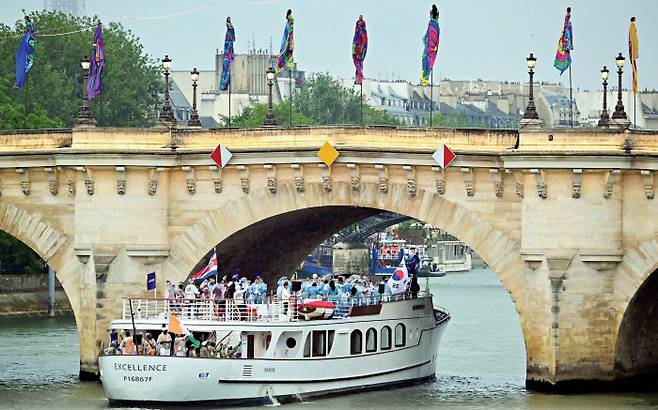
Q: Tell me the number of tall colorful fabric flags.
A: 8